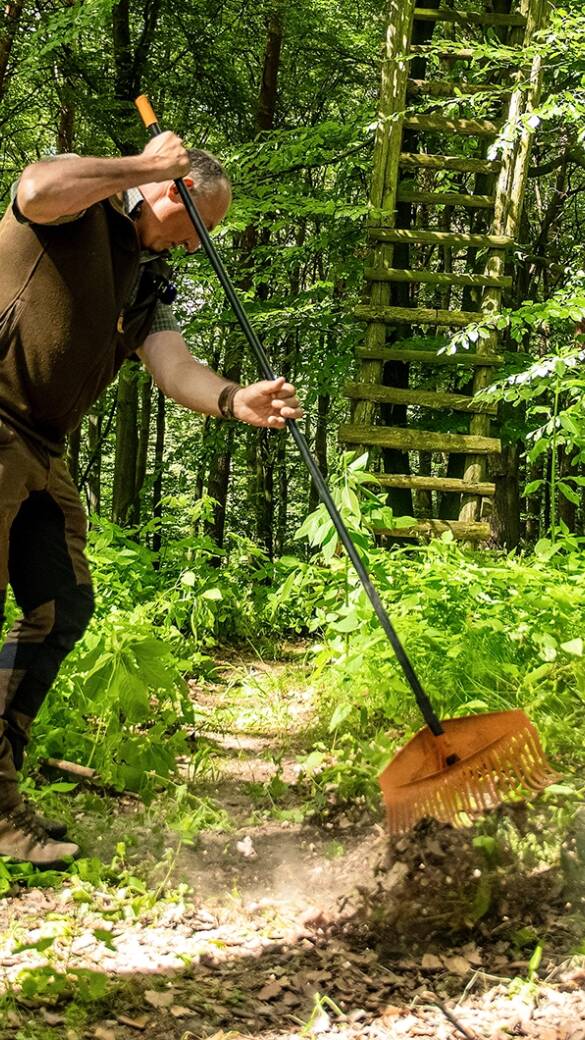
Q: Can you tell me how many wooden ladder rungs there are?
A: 14